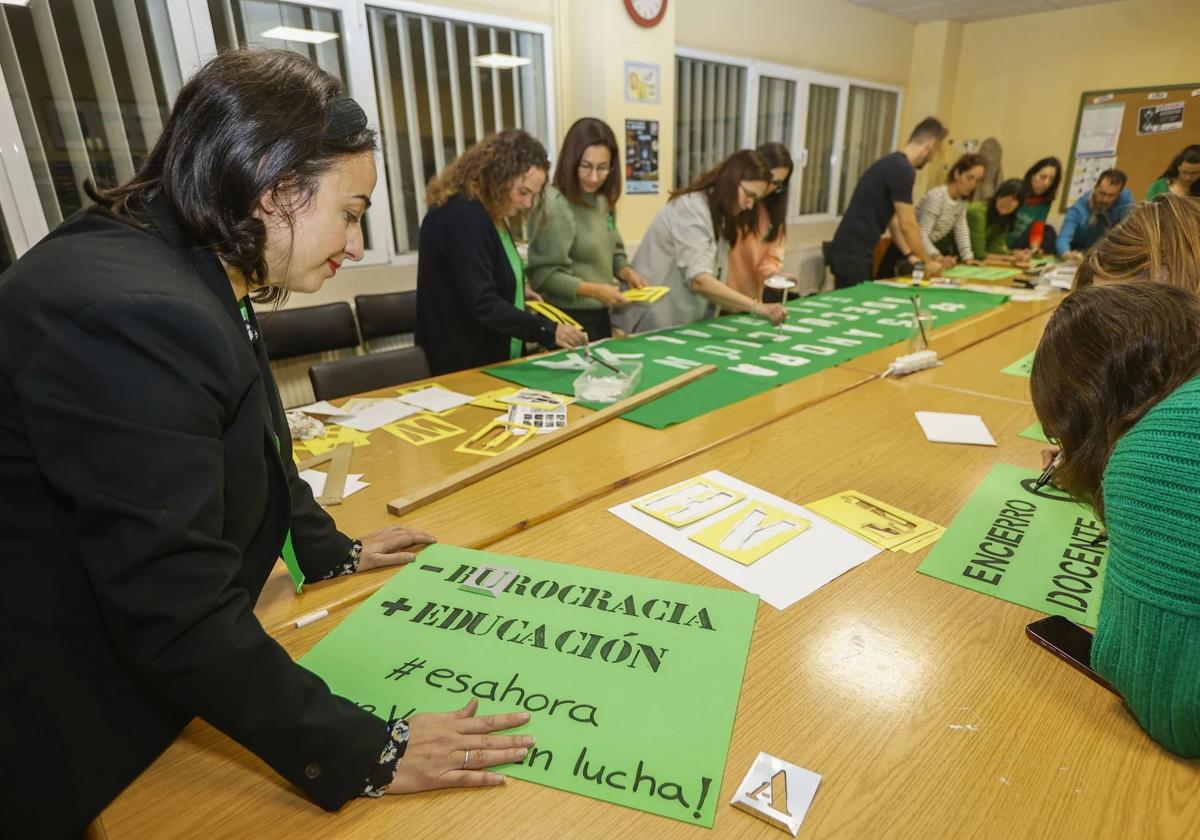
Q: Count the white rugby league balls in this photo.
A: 0